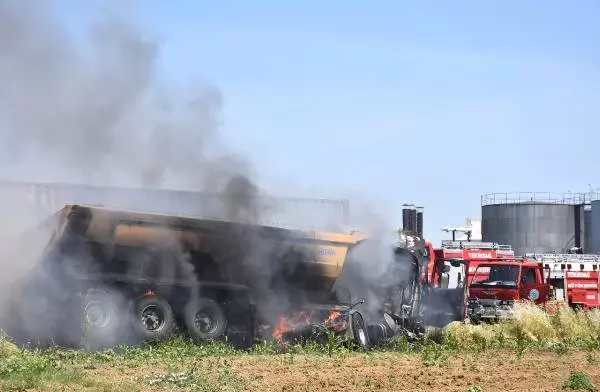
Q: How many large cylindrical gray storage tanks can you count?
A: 2